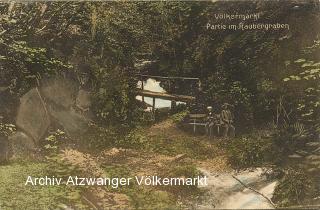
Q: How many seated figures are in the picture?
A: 2